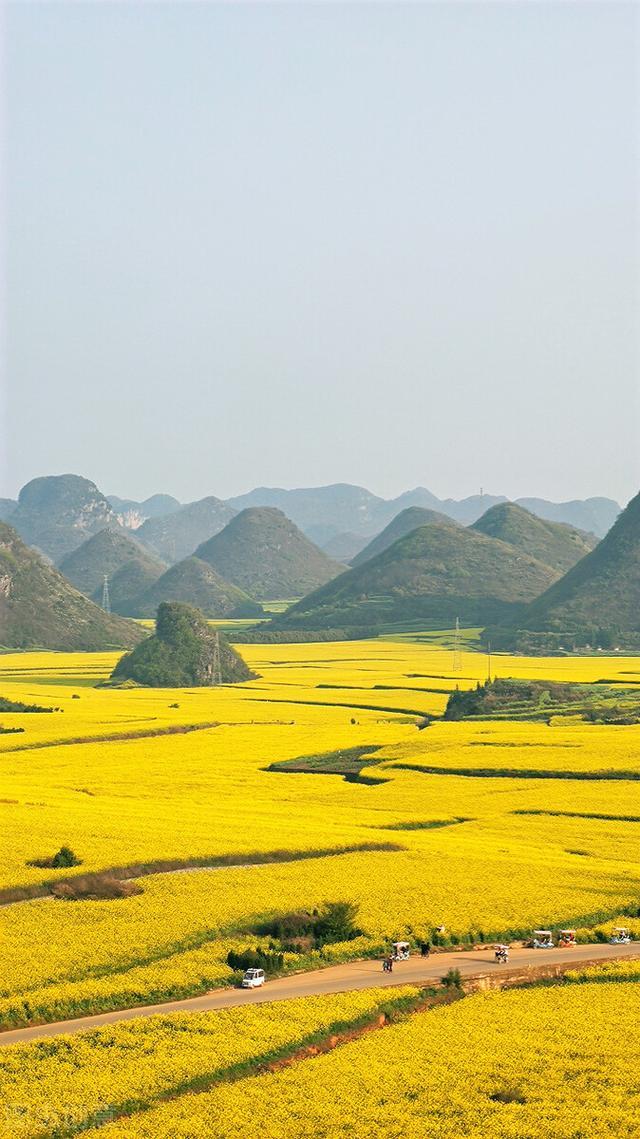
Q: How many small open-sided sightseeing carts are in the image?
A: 5